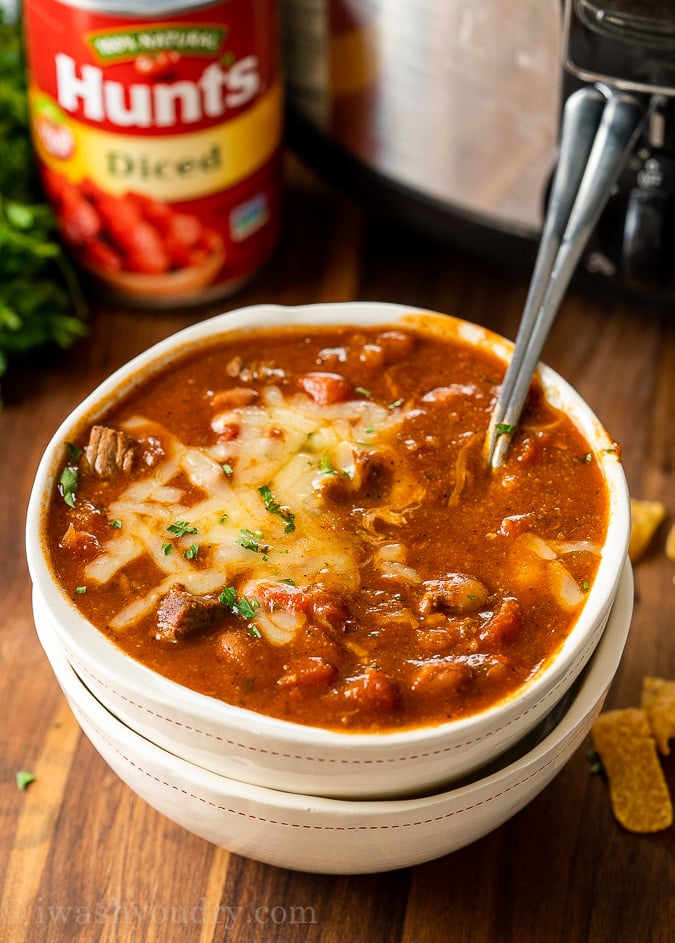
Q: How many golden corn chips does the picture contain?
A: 4